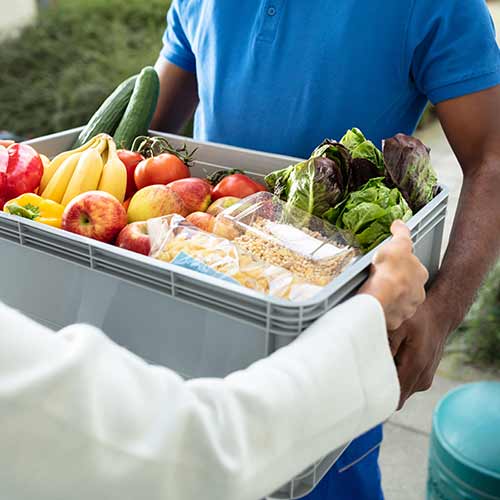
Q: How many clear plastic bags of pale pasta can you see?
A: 2